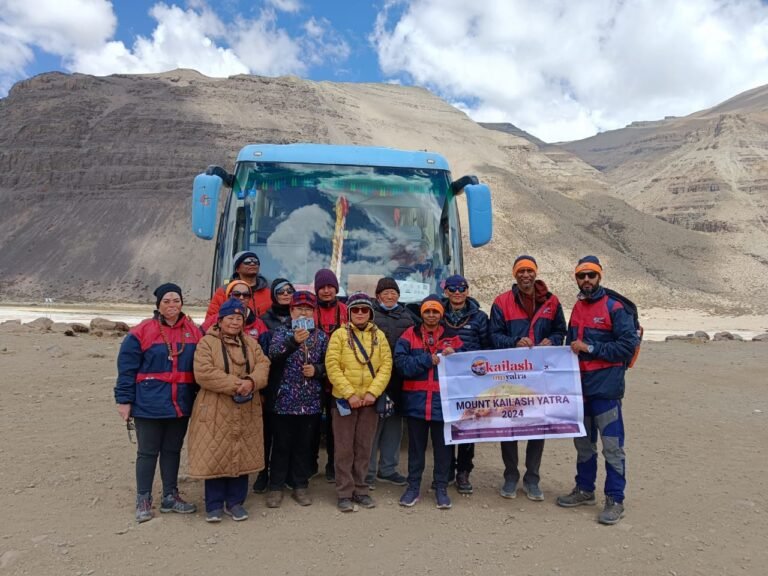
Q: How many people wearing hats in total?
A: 13